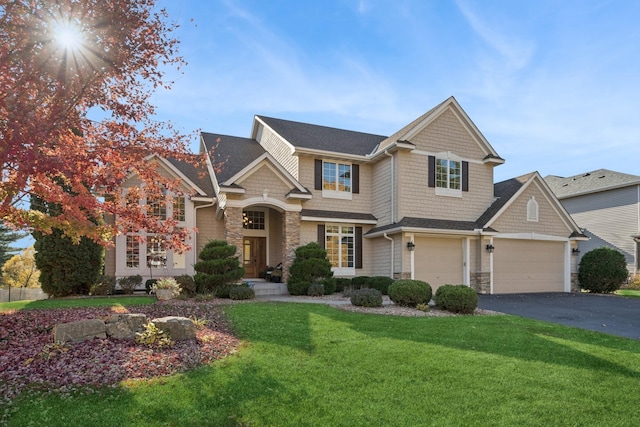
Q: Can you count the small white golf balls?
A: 0